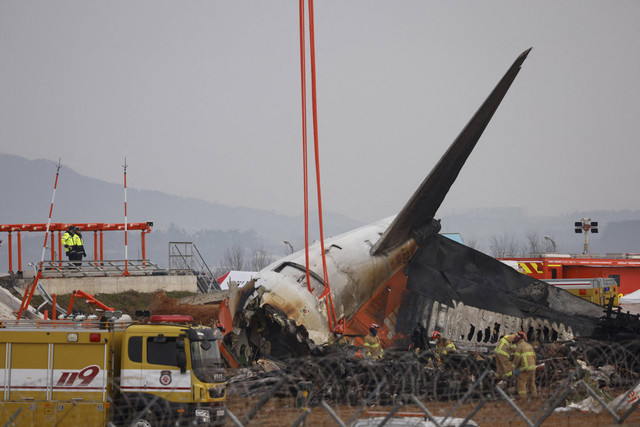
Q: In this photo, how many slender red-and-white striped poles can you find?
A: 2